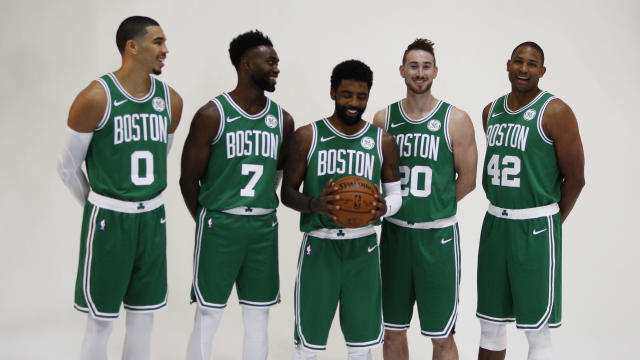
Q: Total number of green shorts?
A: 5